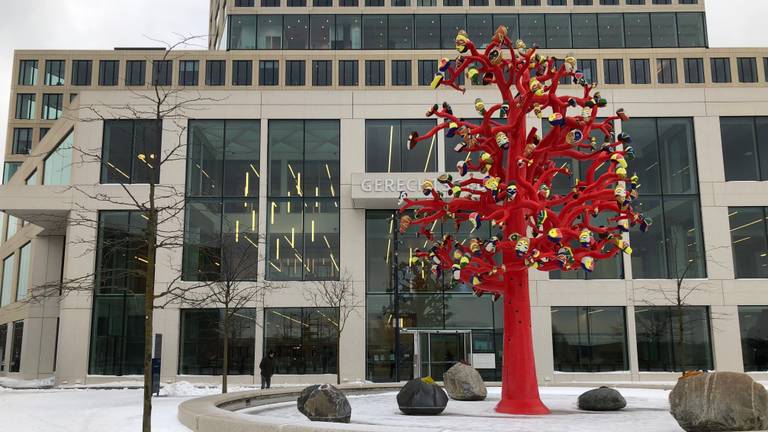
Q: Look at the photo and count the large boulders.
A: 5